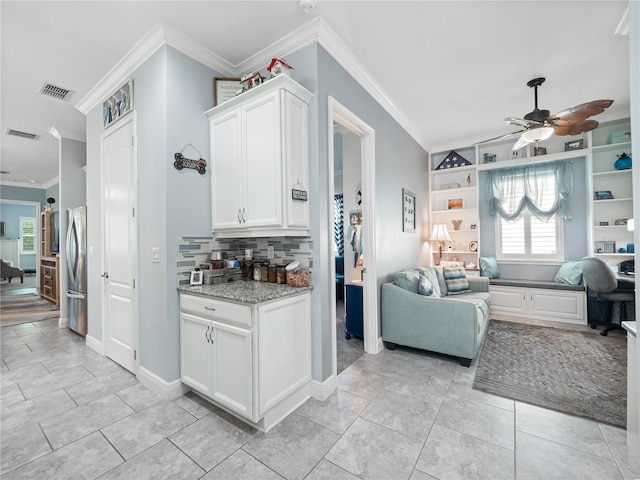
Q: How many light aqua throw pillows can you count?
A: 2